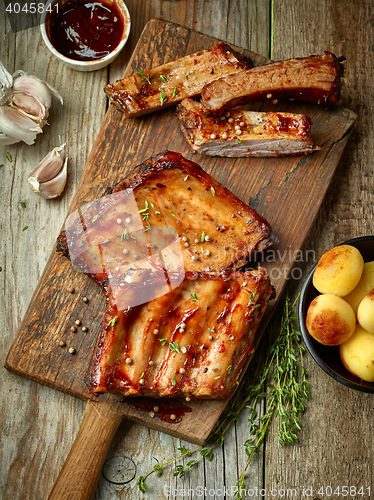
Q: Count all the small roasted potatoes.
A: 5